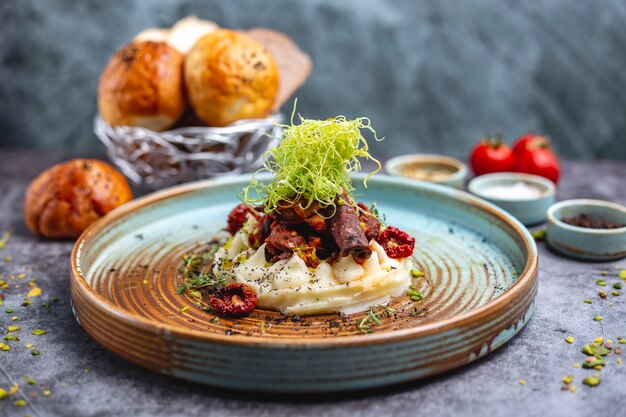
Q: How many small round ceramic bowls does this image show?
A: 3